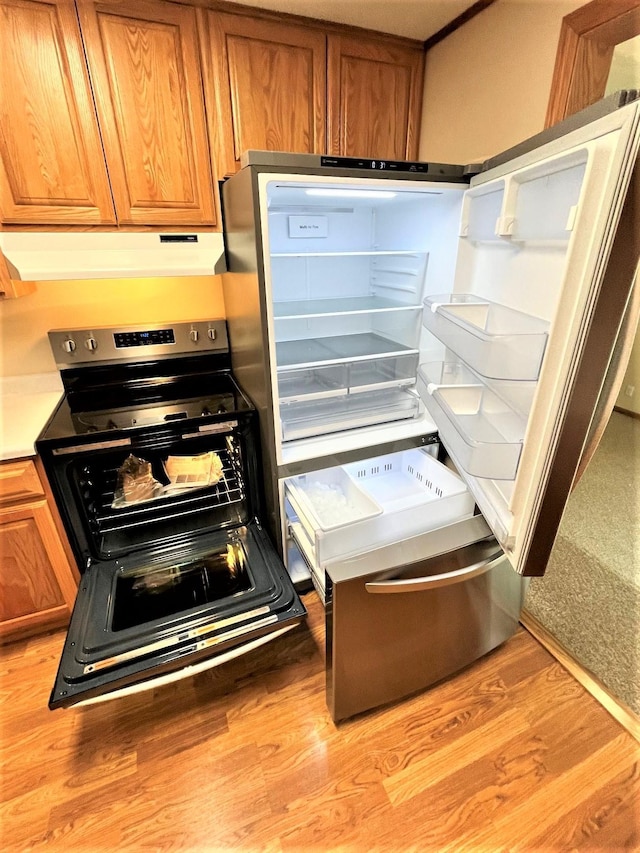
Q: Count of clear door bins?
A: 2